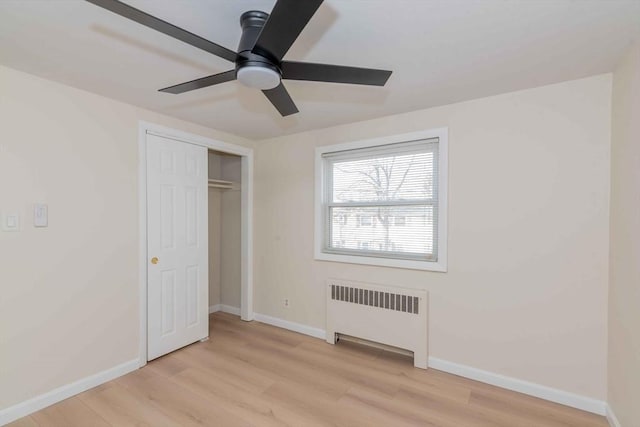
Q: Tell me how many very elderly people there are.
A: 0